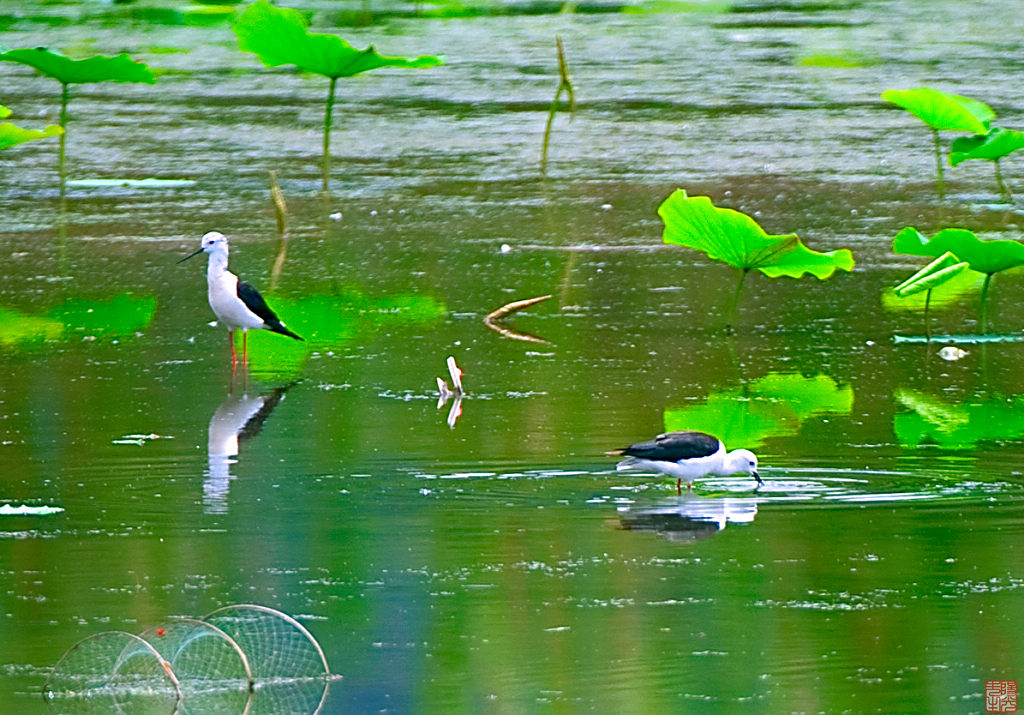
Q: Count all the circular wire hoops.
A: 3